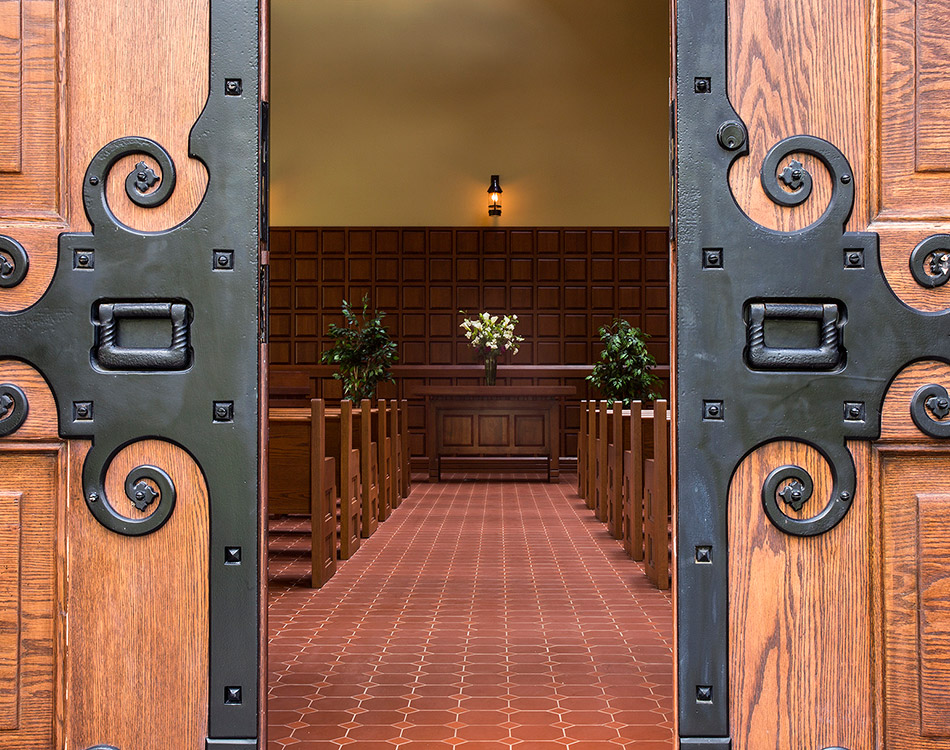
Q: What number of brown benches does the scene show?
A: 12